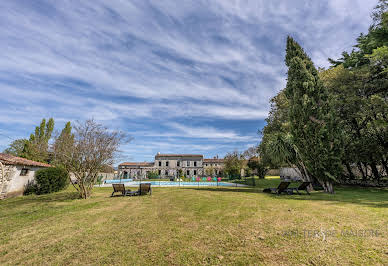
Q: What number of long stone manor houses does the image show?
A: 1